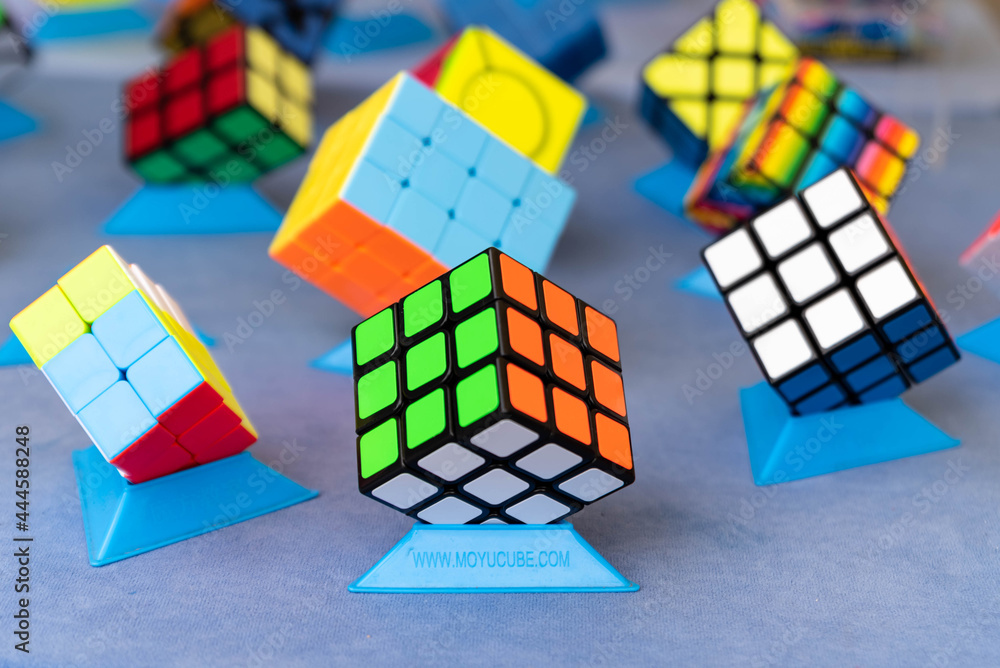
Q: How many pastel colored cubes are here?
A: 2